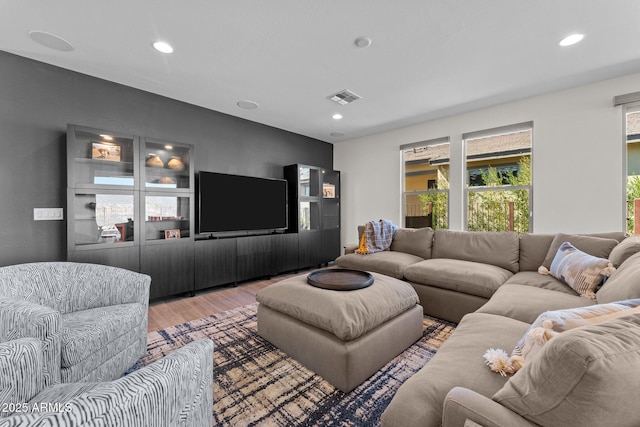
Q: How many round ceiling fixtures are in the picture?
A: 7